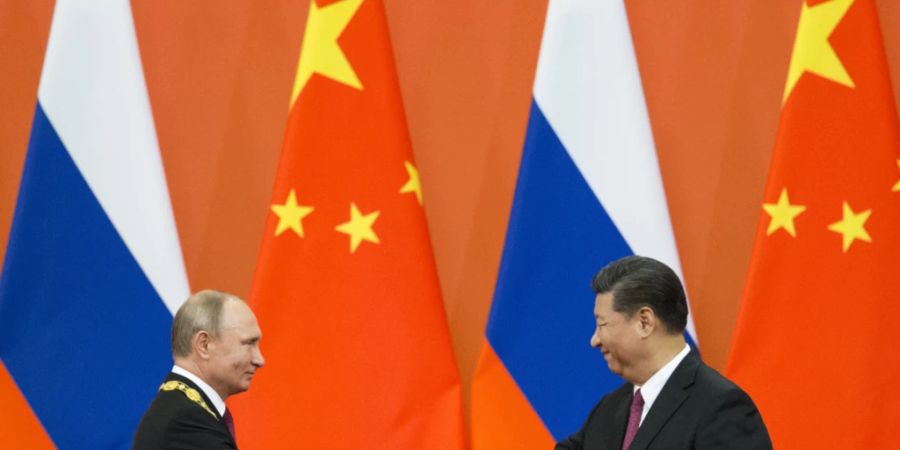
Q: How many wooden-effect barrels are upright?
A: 0